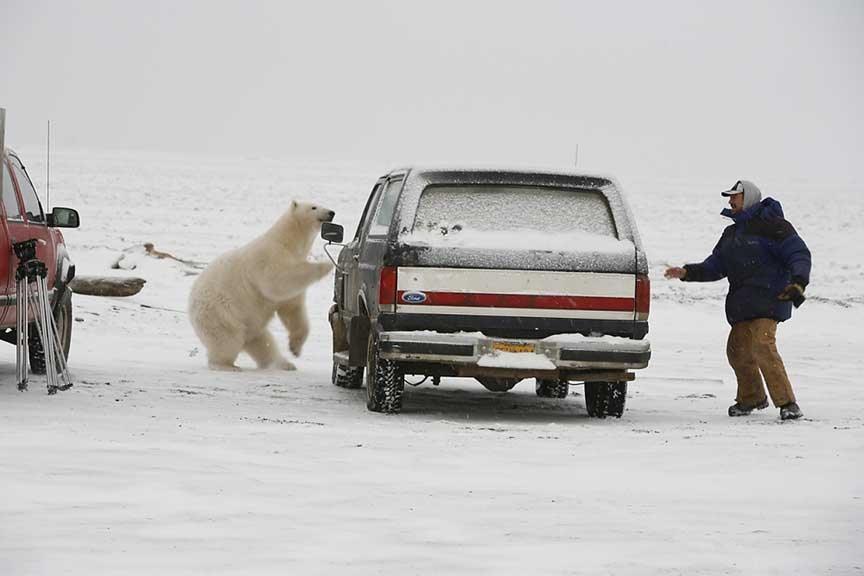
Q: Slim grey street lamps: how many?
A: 0